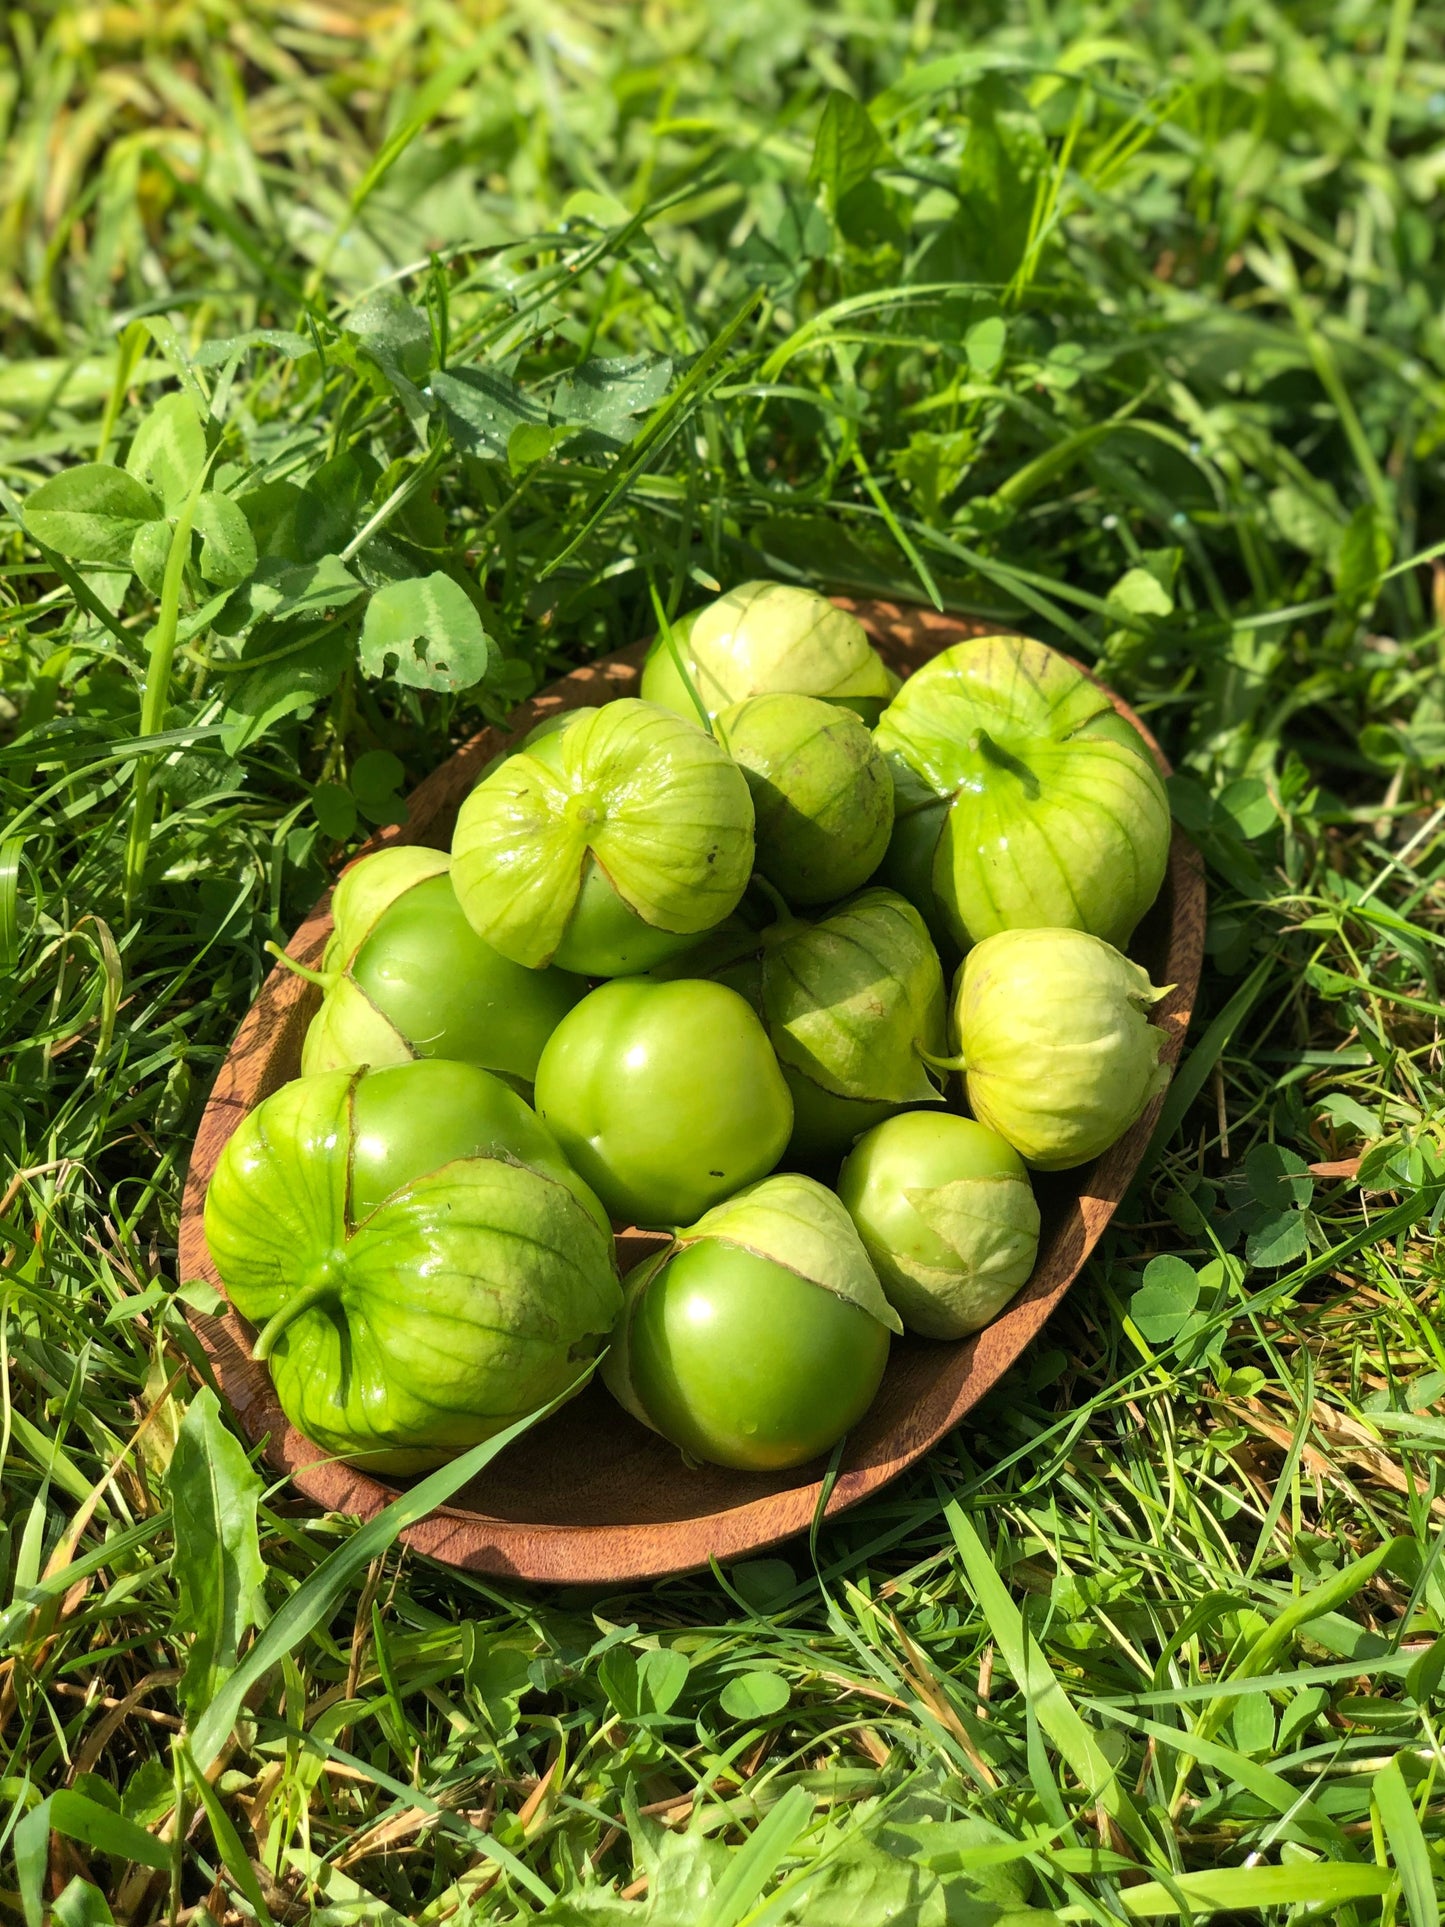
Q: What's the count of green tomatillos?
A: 12